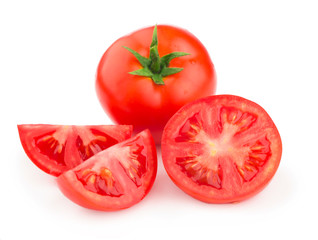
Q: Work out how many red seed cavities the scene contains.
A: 8